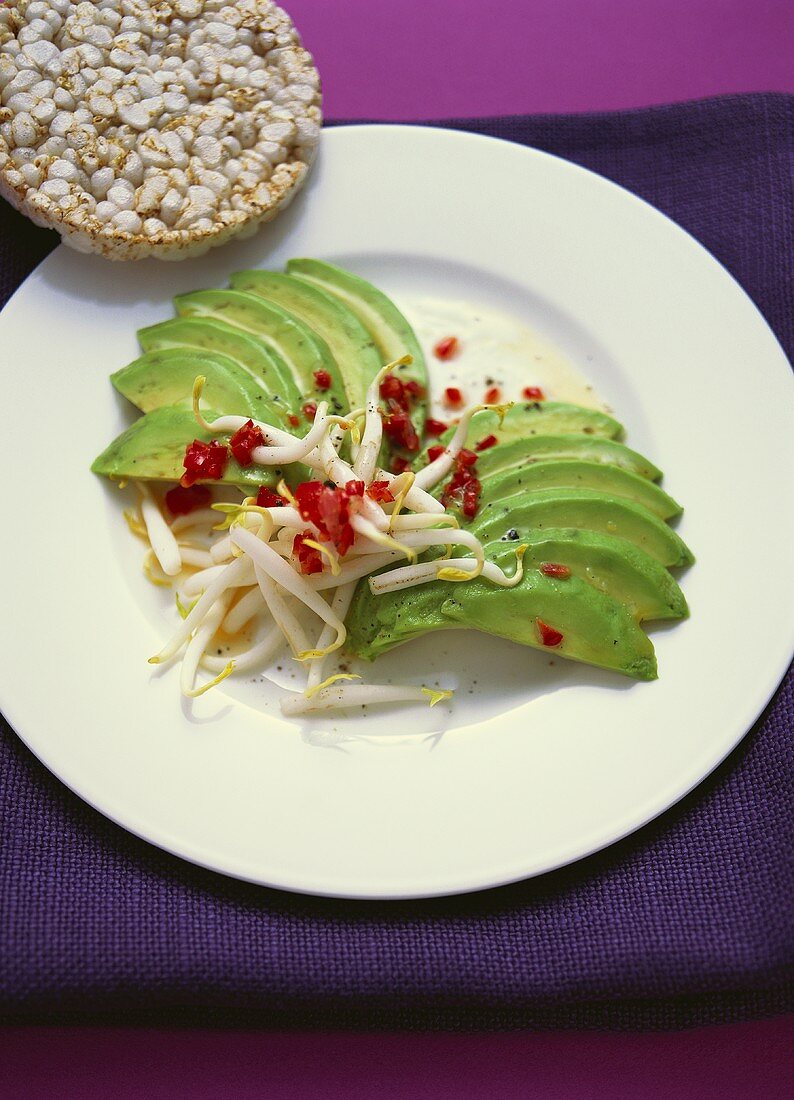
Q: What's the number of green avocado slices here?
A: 12